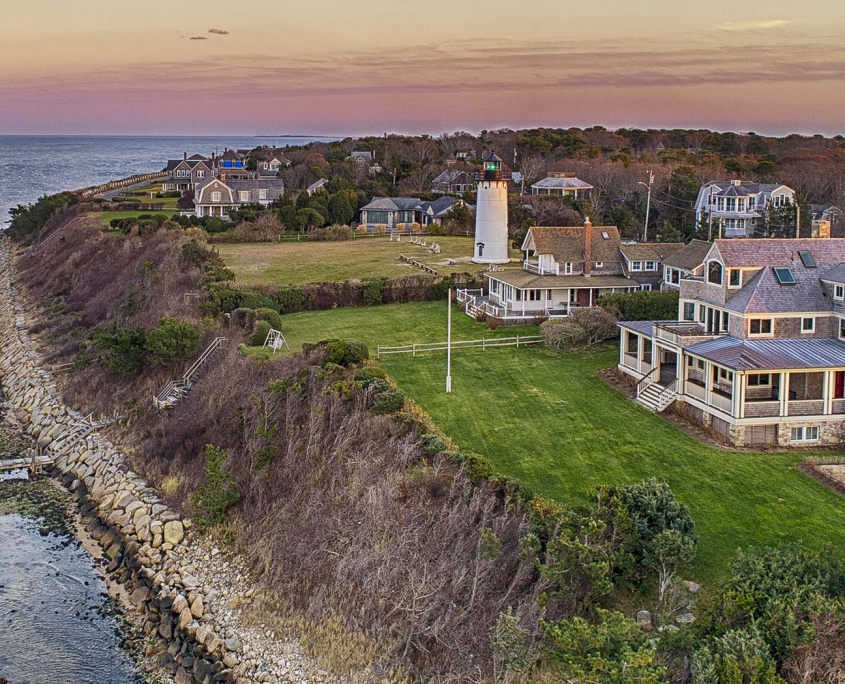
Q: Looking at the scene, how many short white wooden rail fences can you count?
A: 1